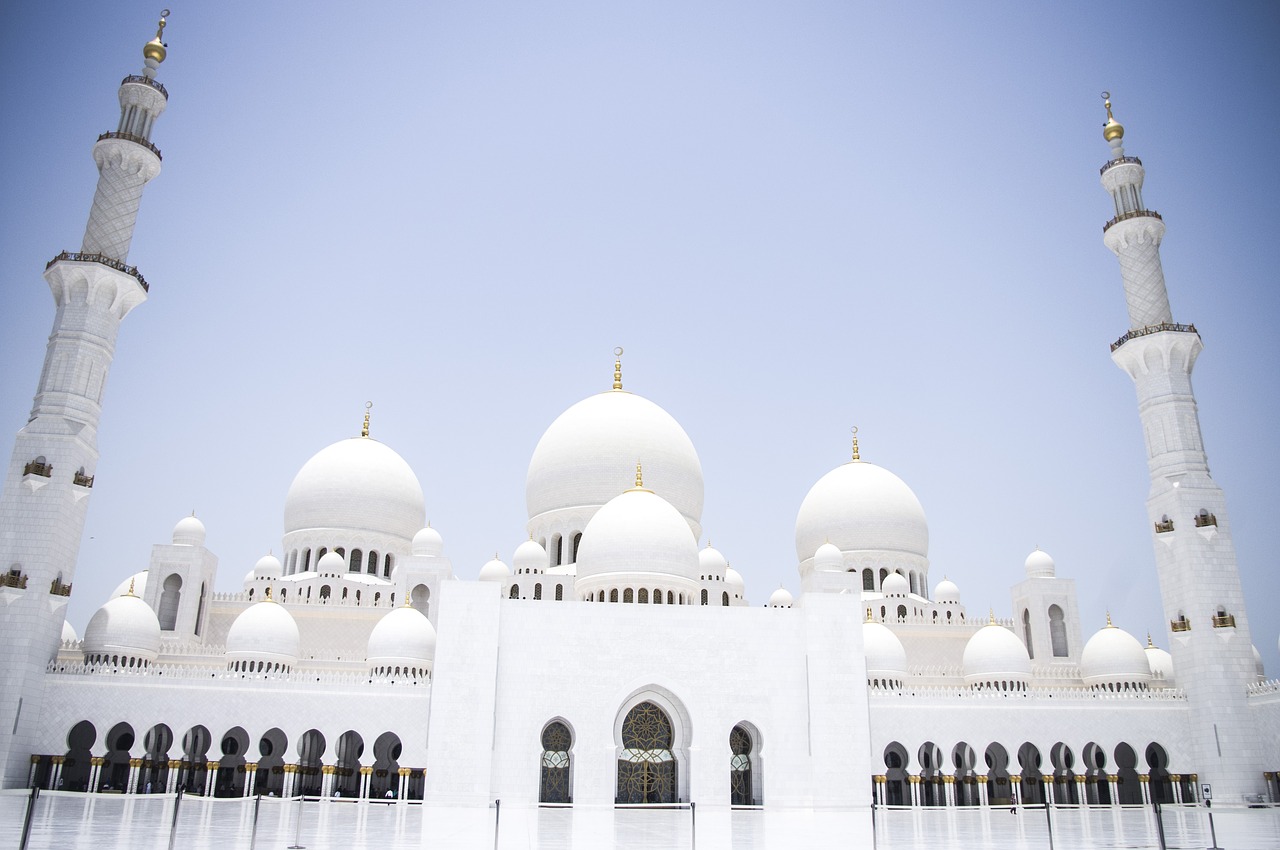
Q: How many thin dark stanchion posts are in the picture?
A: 10